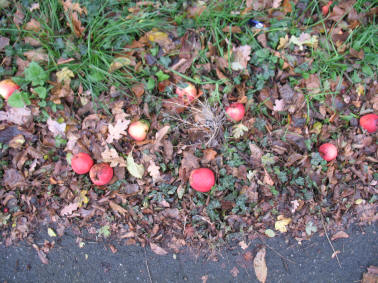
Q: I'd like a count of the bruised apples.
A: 1